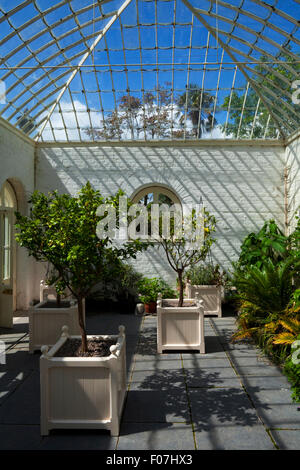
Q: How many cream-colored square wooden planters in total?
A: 5